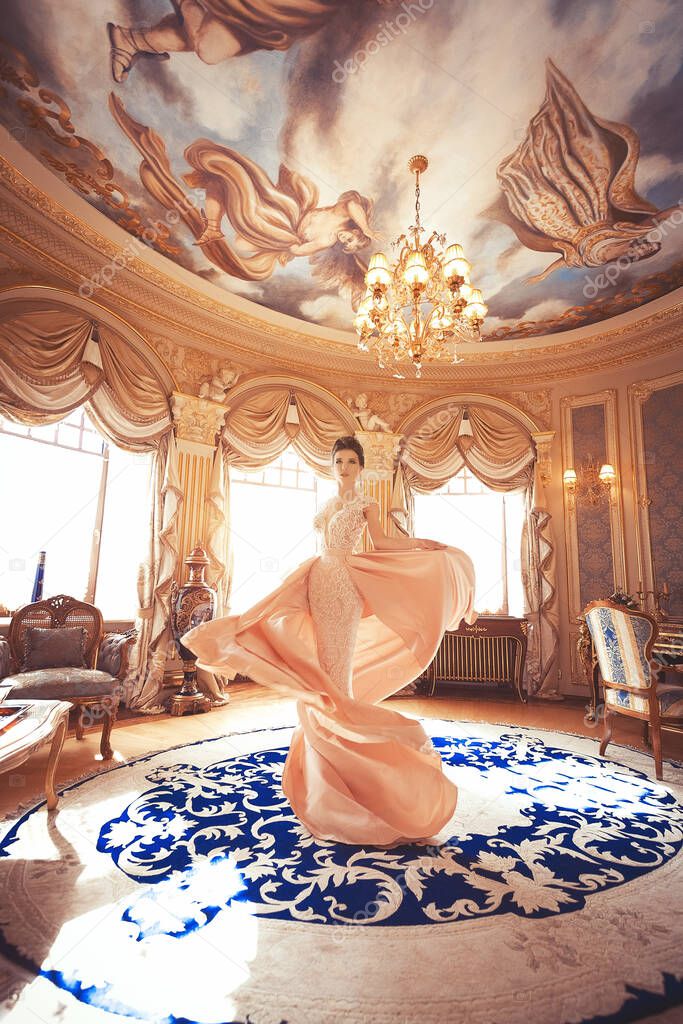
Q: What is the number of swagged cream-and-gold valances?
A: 3